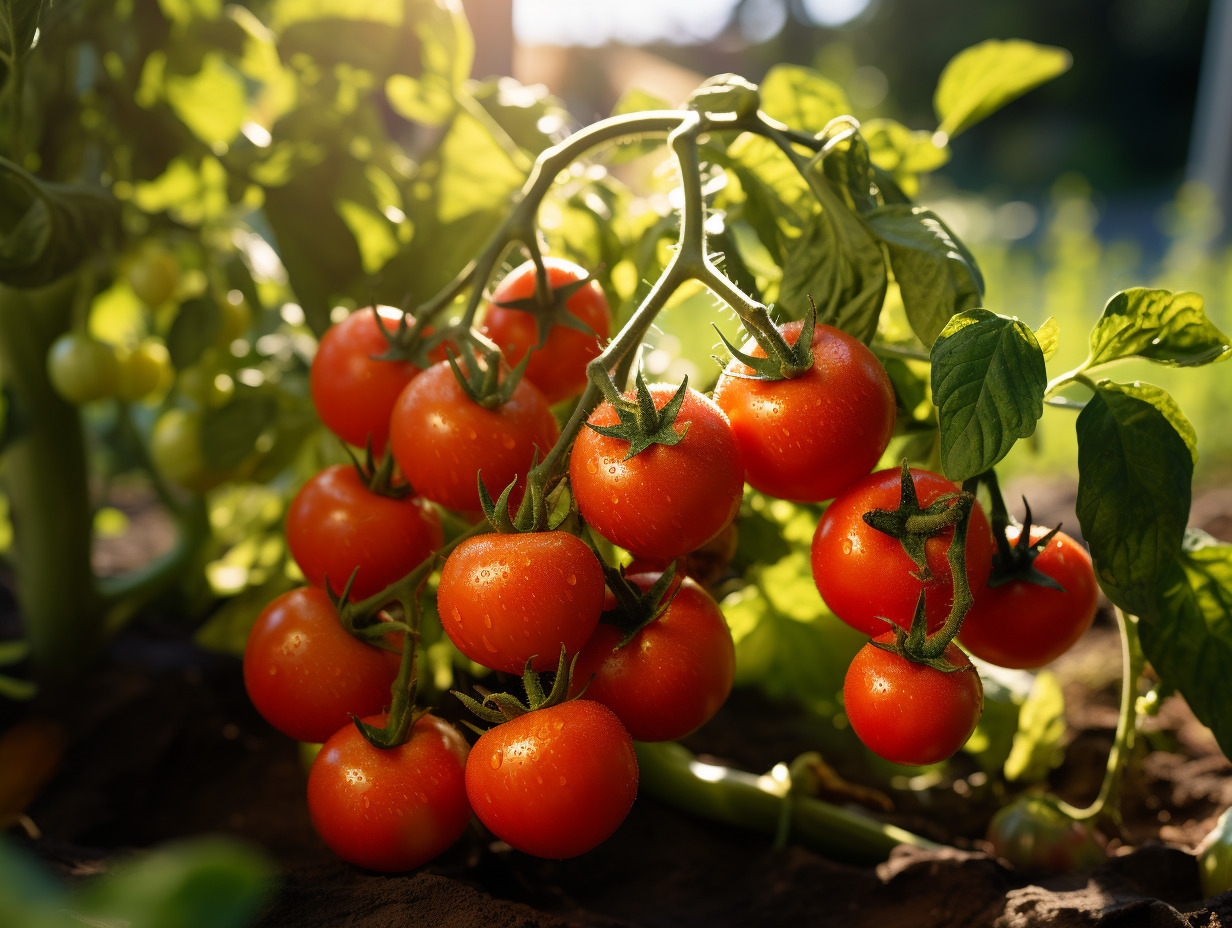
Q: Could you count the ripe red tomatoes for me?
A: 14